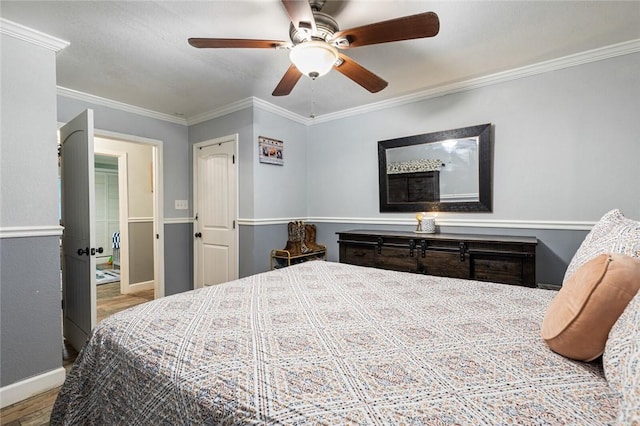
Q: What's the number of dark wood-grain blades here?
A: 5